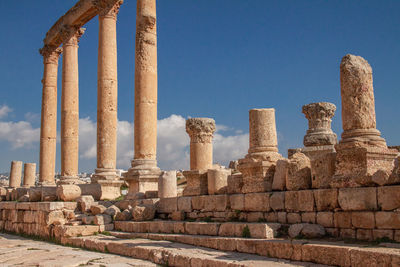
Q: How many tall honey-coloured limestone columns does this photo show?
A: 4